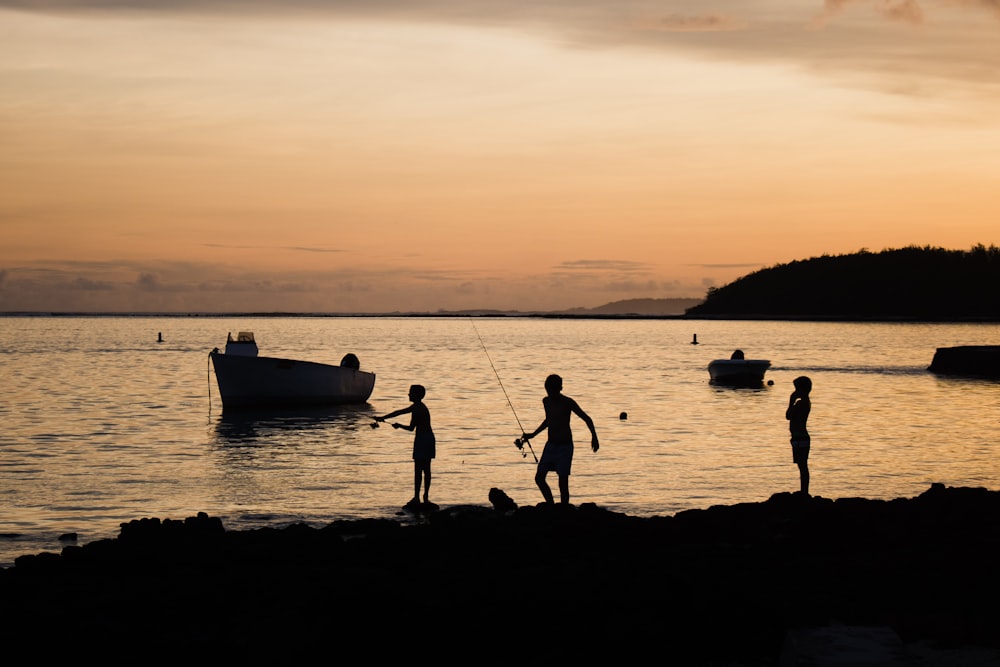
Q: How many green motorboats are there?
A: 0